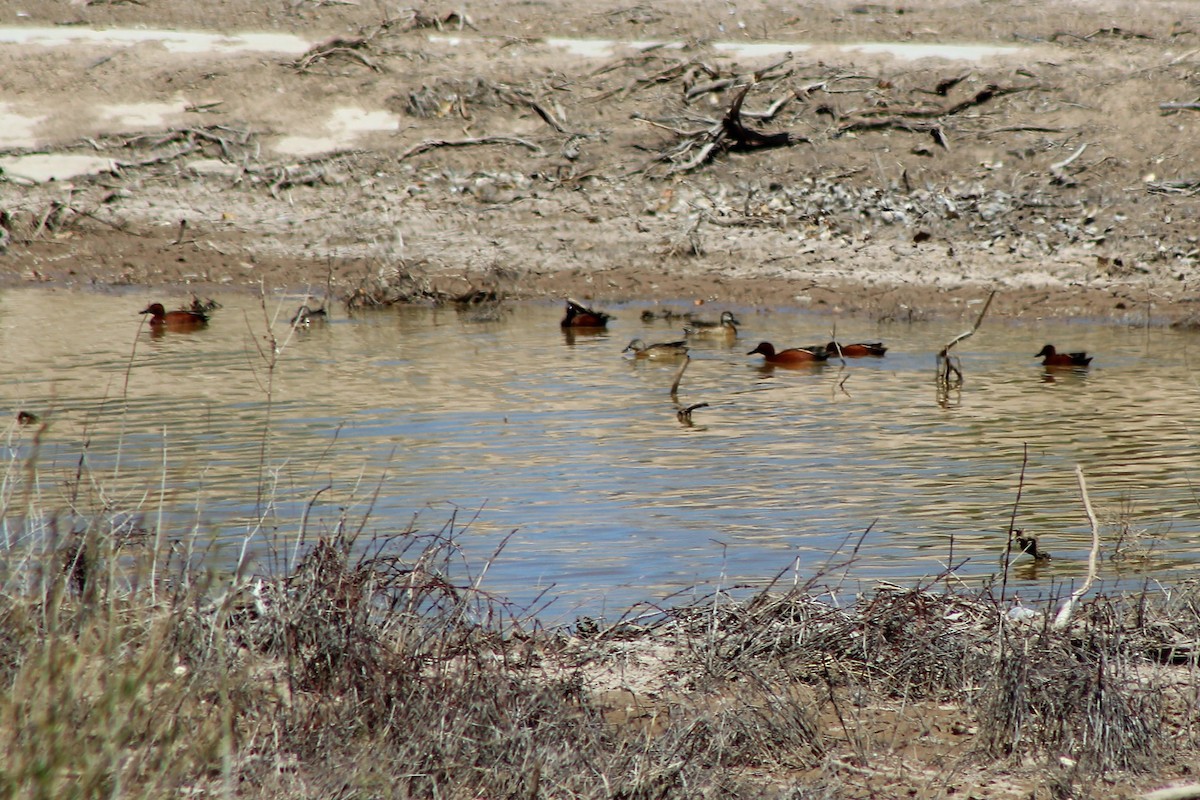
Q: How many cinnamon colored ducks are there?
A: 5